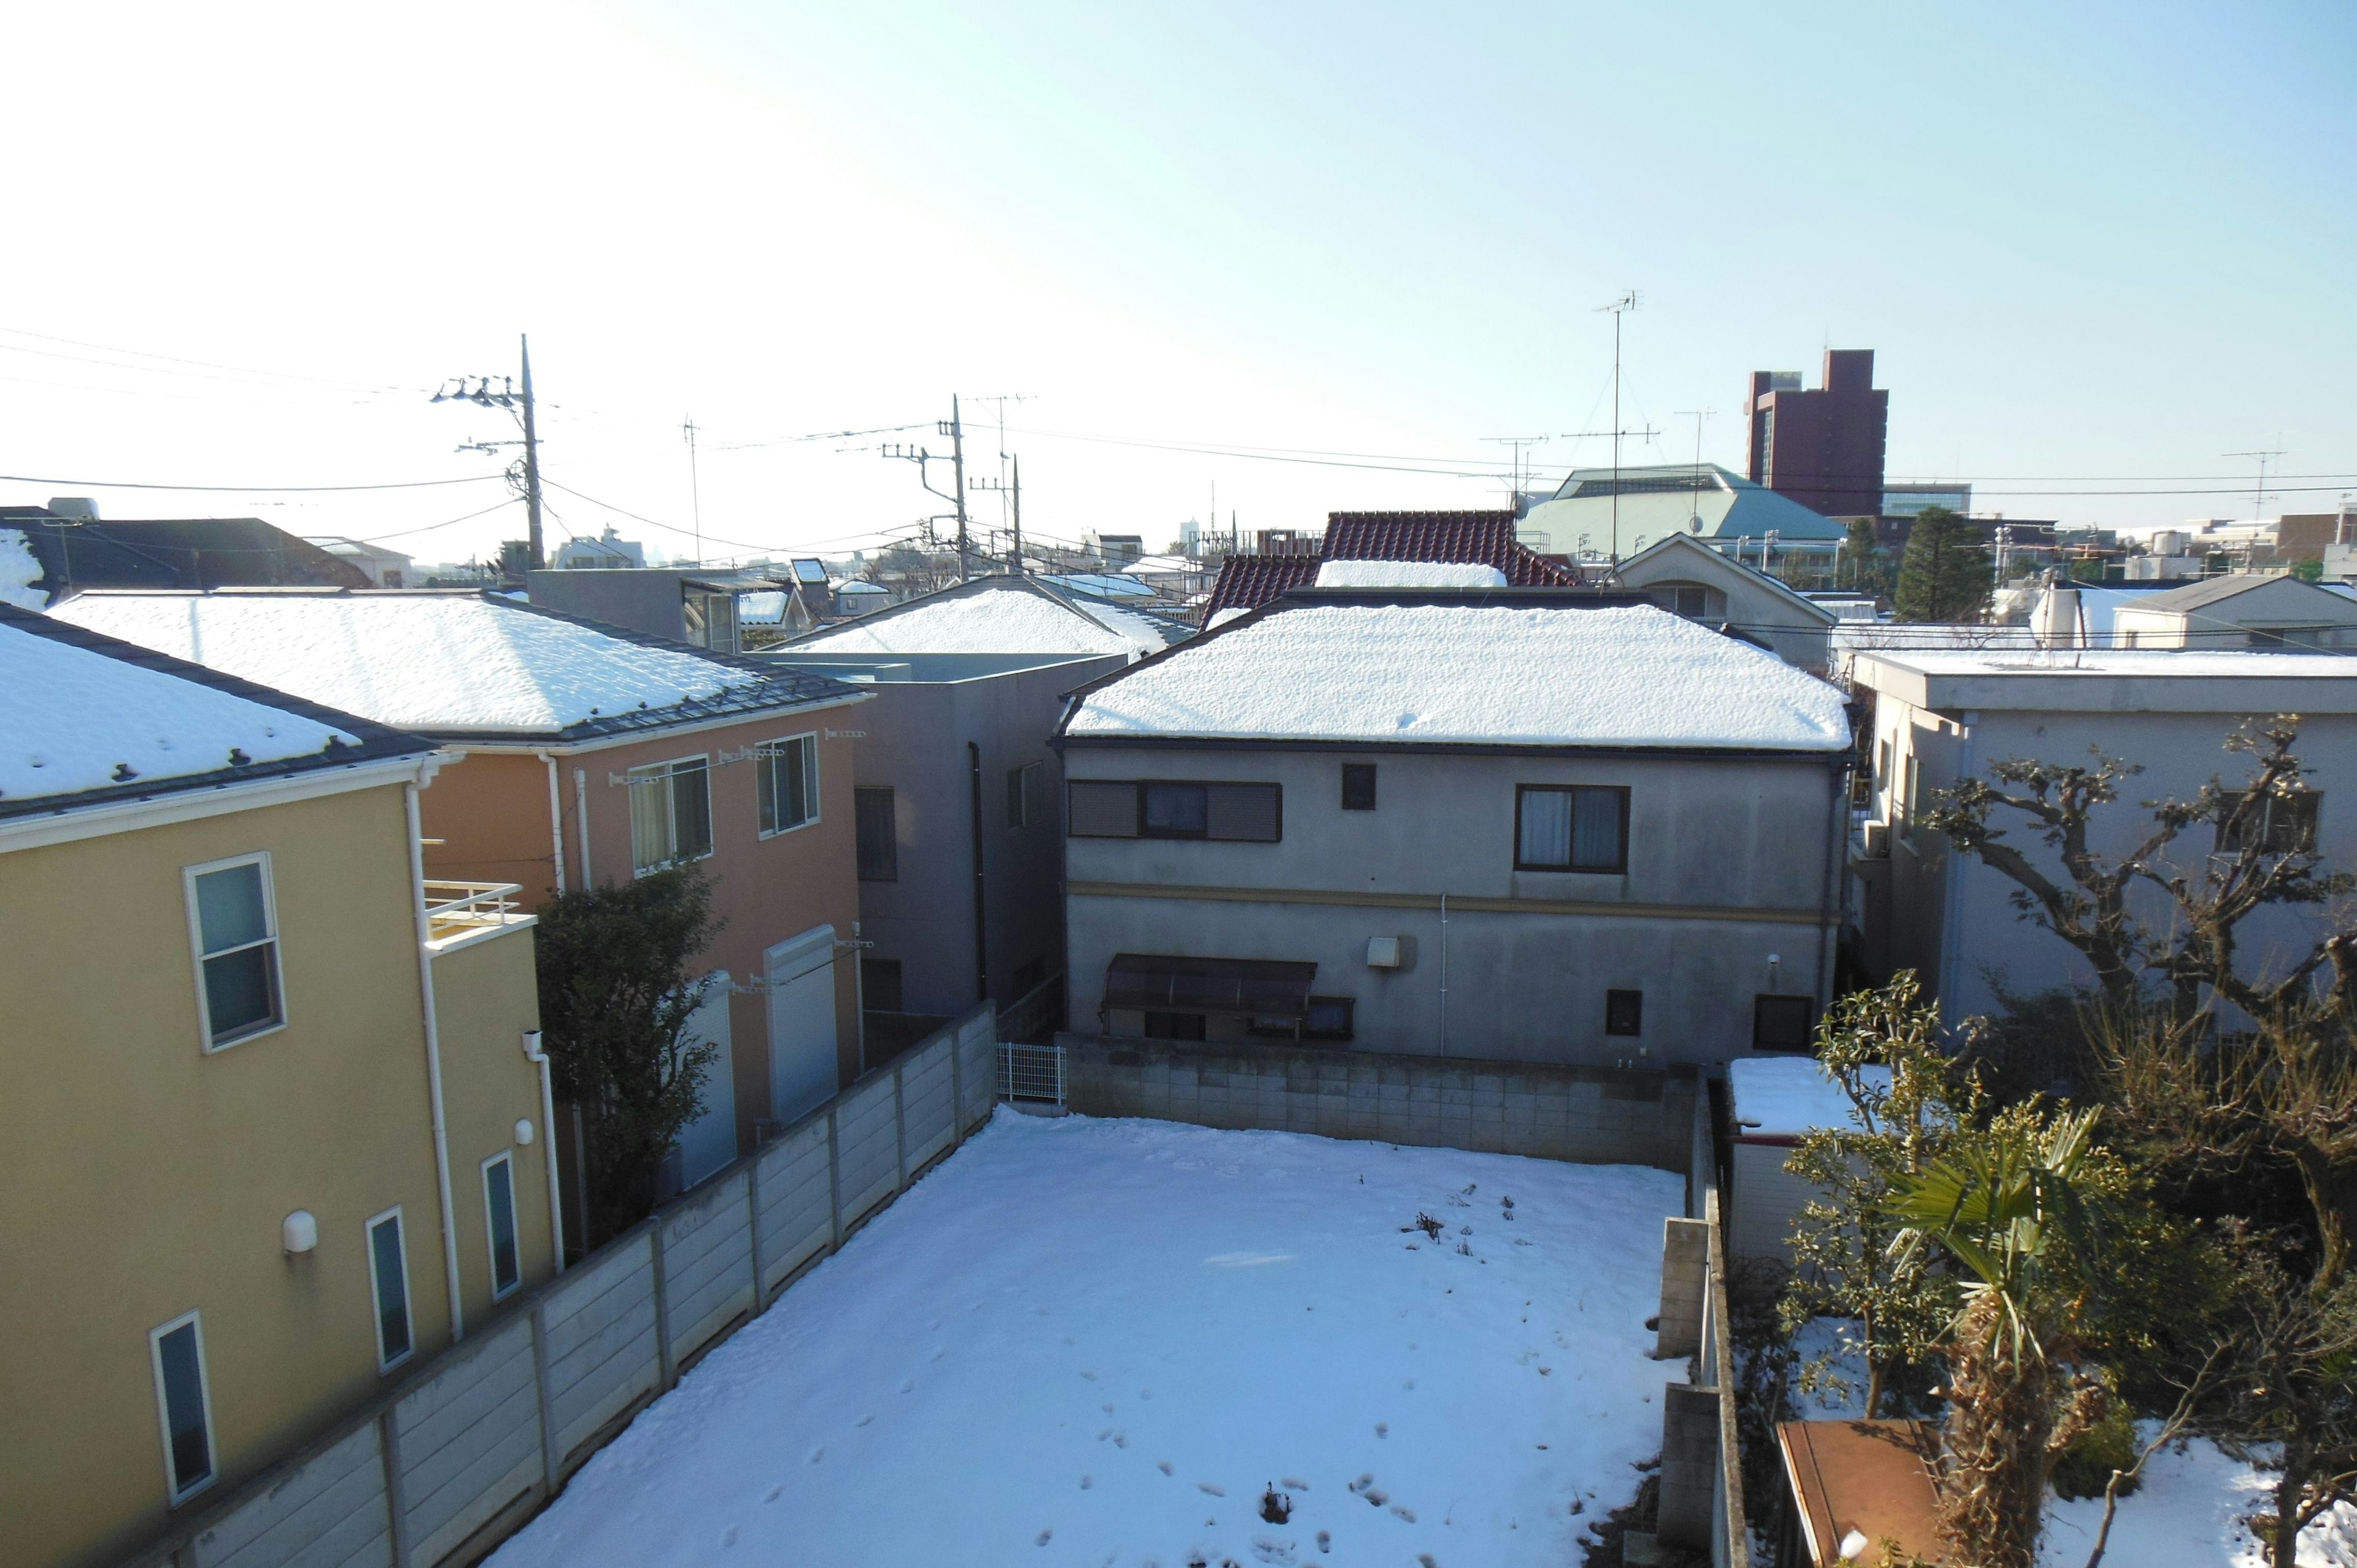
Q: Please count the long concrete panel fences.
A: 1